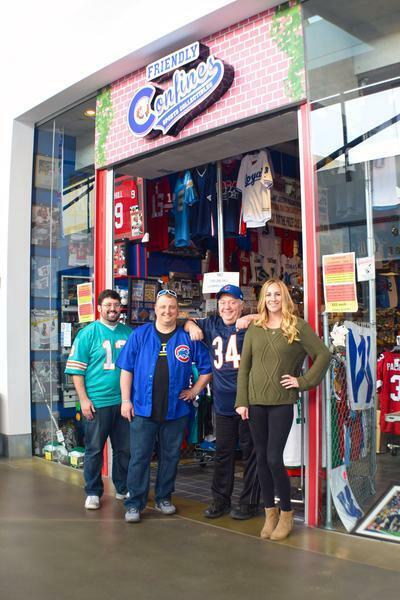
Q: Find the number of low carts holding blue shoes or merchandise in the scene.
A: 1